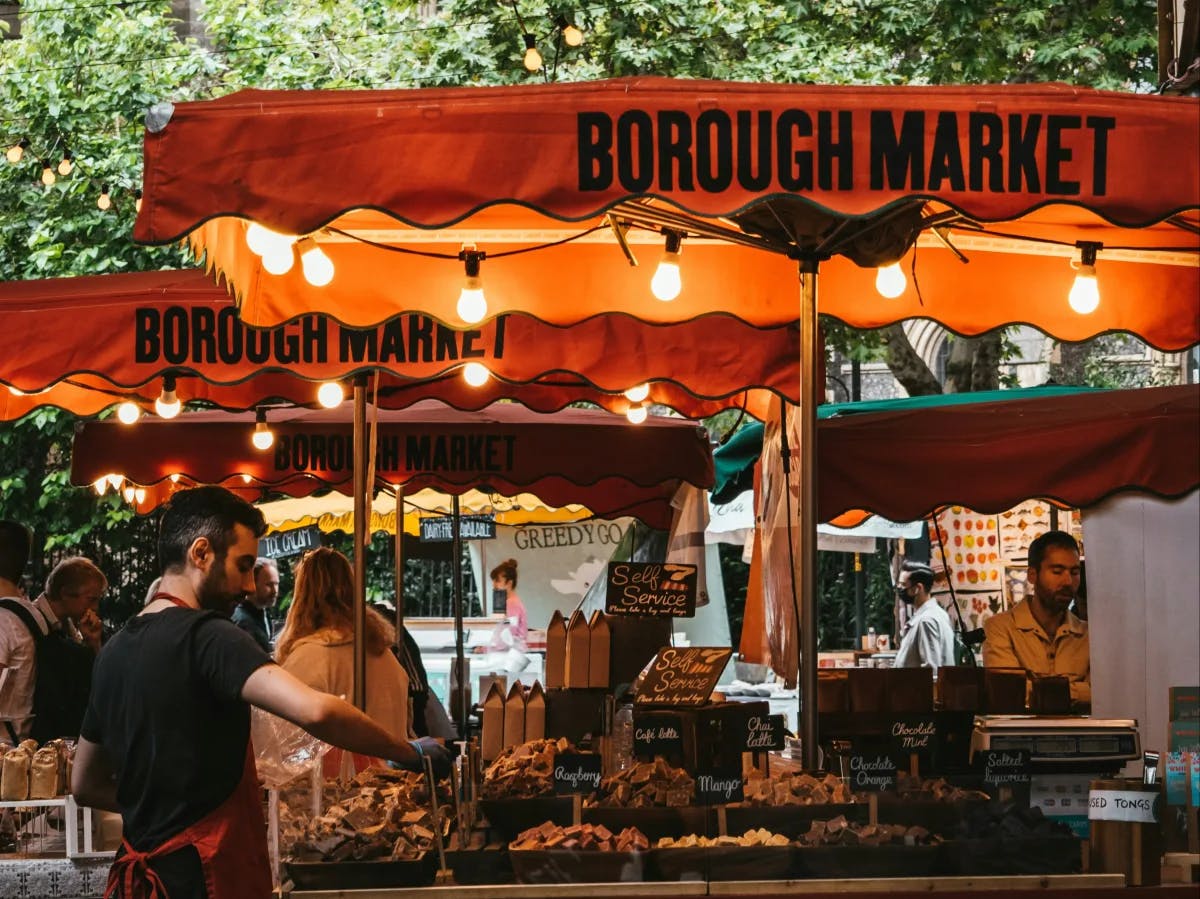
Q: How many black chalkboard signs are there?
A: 11